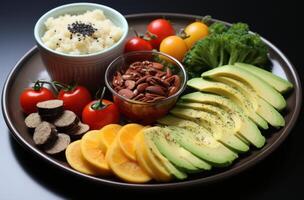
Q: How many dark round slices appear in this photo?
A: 6